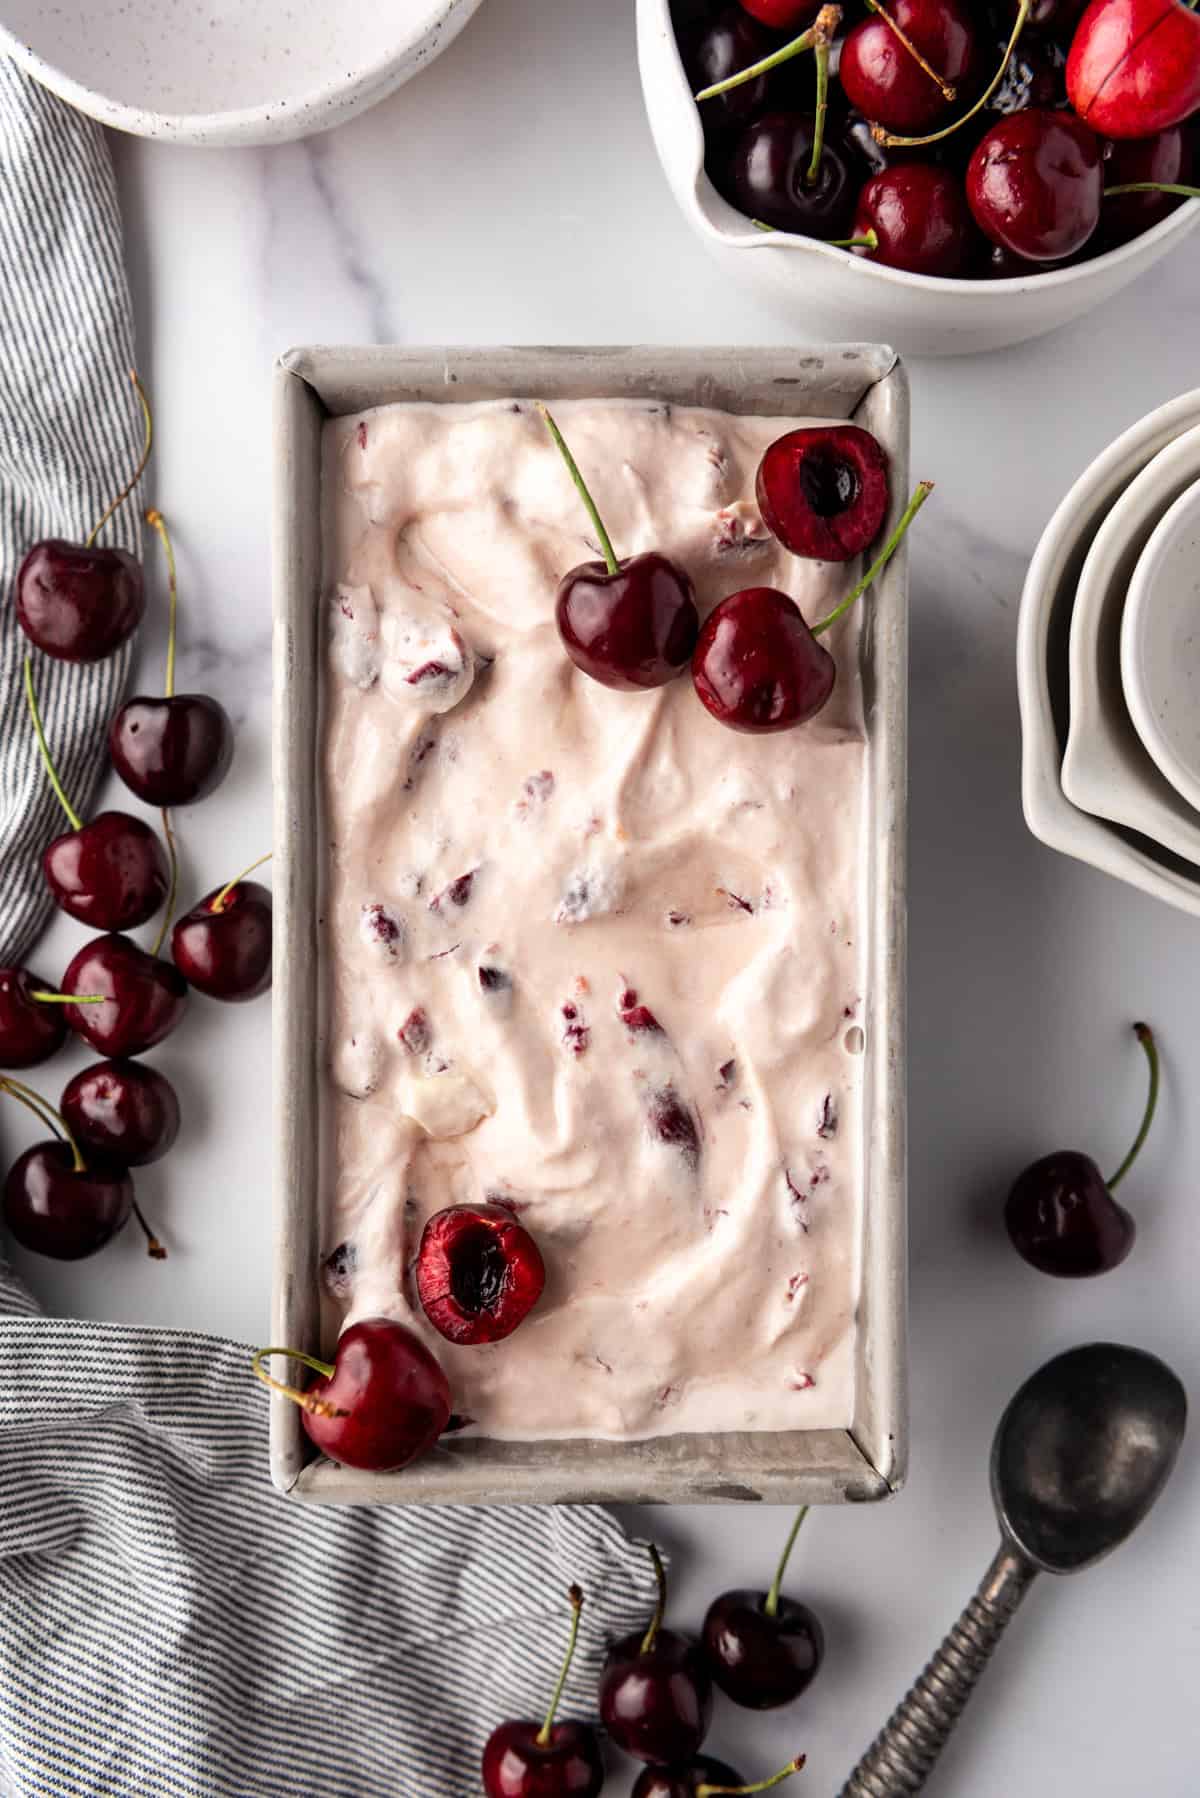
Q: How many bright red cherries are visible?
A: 1